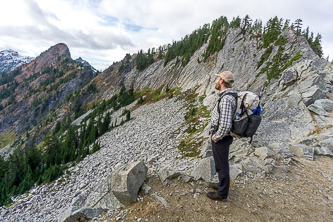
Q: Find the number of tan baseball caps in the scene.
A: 1